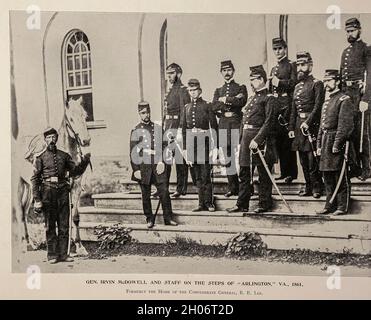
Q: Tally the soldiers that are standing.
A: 10